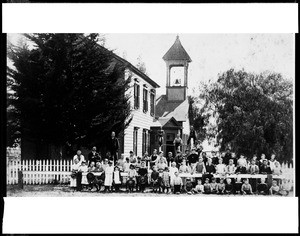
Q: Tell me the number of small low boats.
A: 0